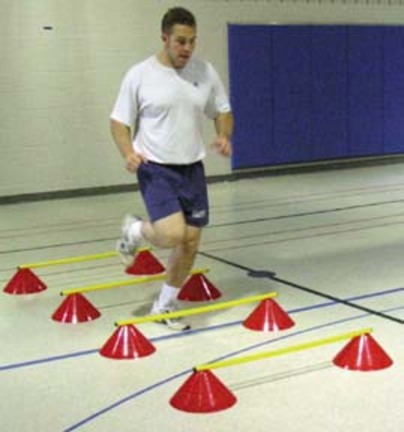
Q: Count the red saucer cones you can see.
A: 8